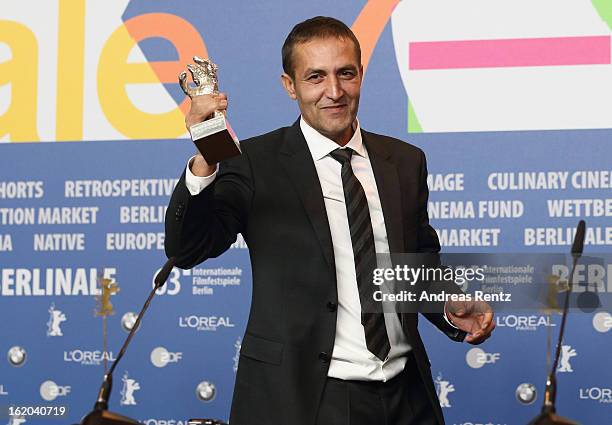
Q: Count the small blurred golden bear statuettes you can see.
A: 2